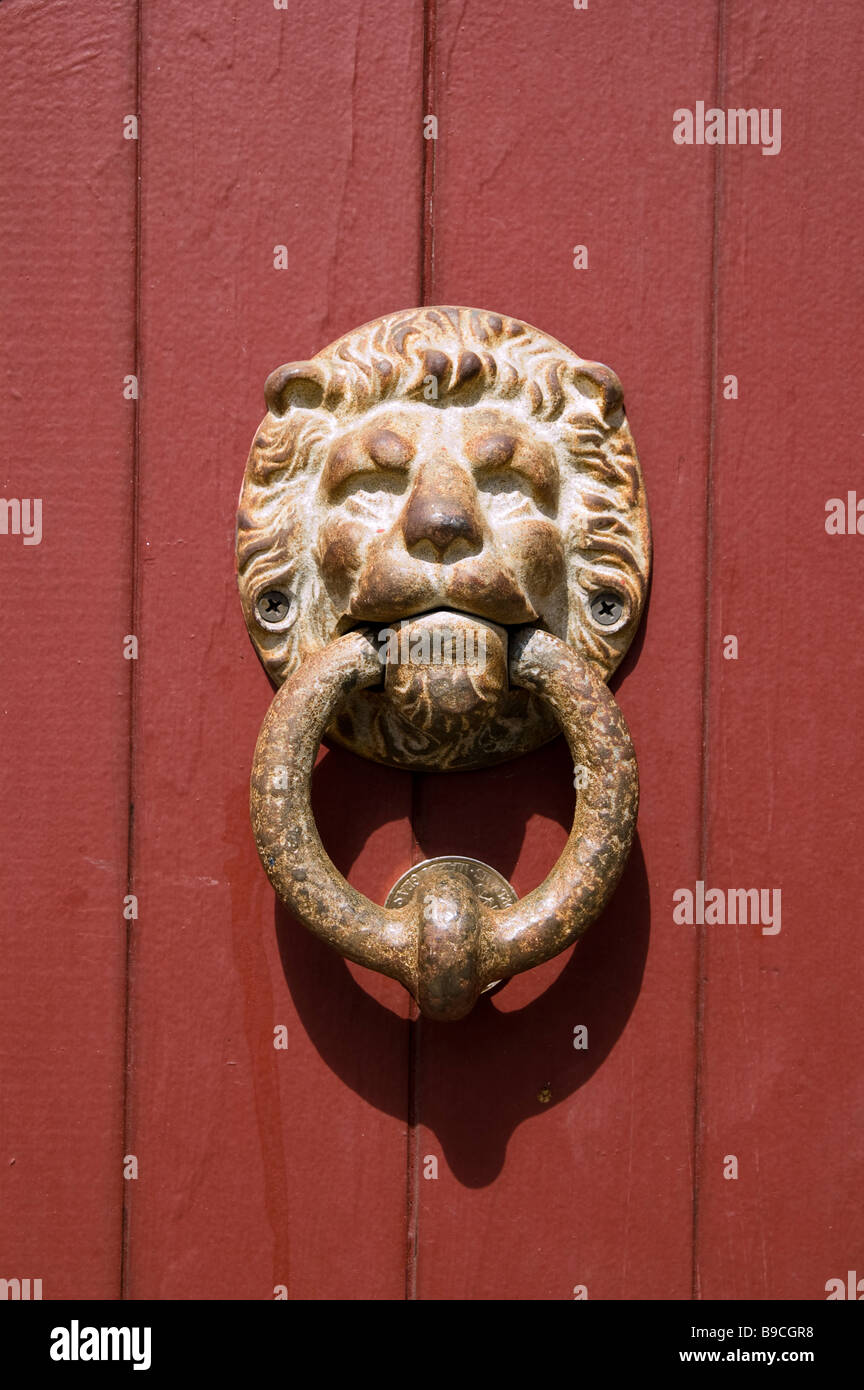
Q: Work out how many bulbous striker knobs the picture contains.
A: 1